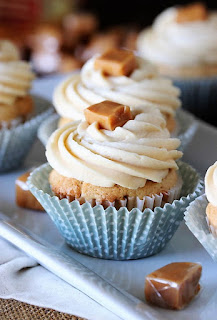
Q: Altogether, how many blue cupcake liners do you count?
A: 5